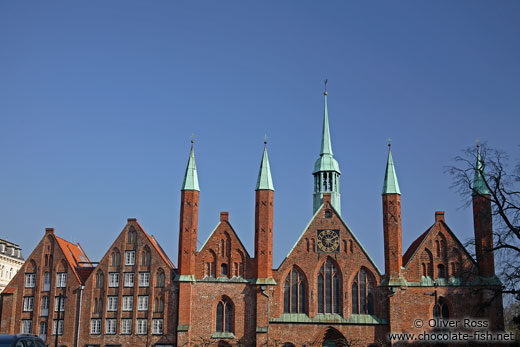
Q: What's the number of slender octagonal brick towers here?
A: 4